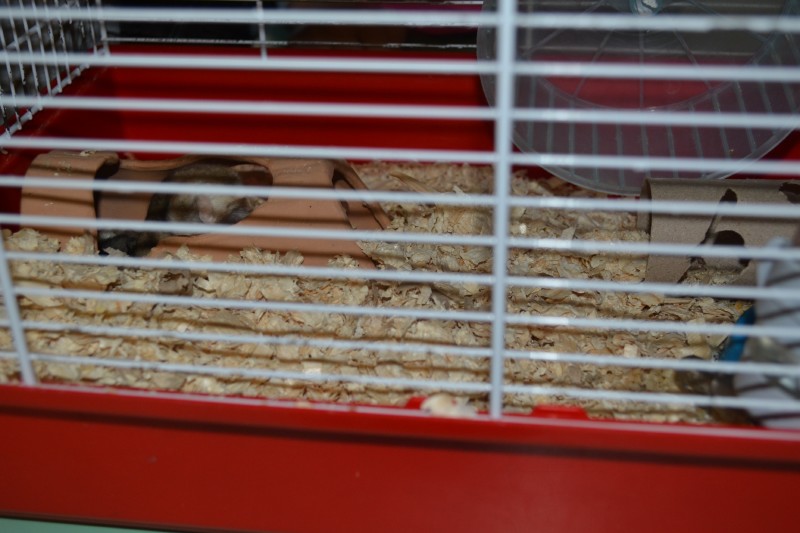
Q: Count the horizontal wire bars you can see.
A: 10